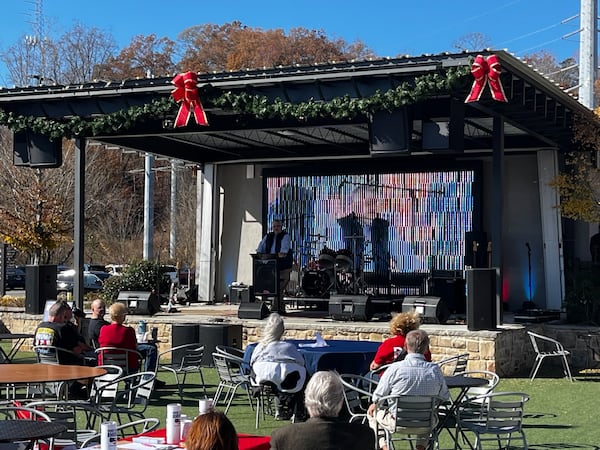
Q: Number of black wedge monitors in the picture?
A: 4